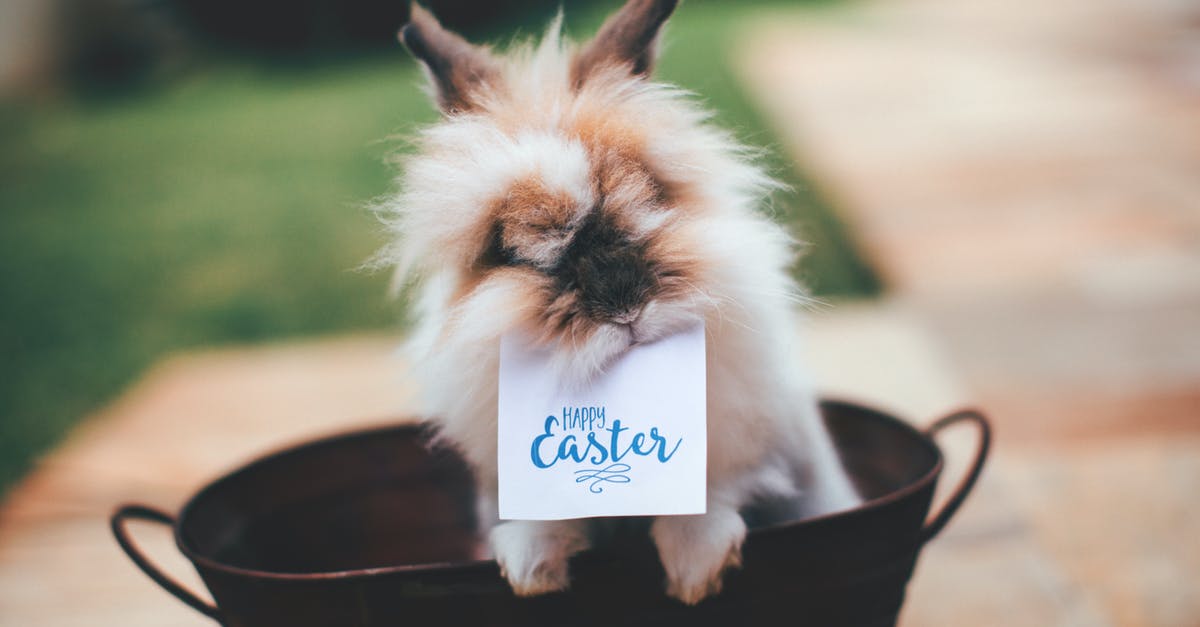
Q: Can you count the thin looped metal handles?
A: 2